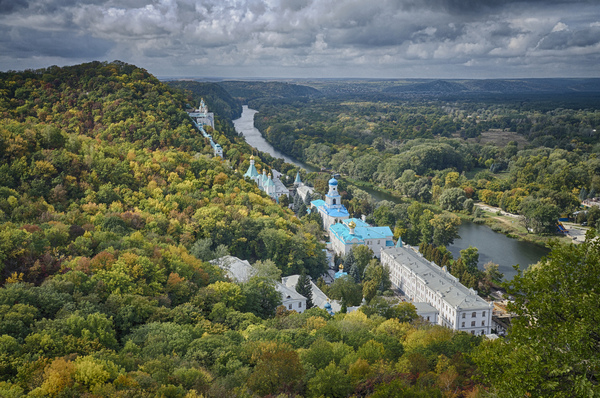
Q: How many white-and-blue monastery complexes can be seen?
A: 1